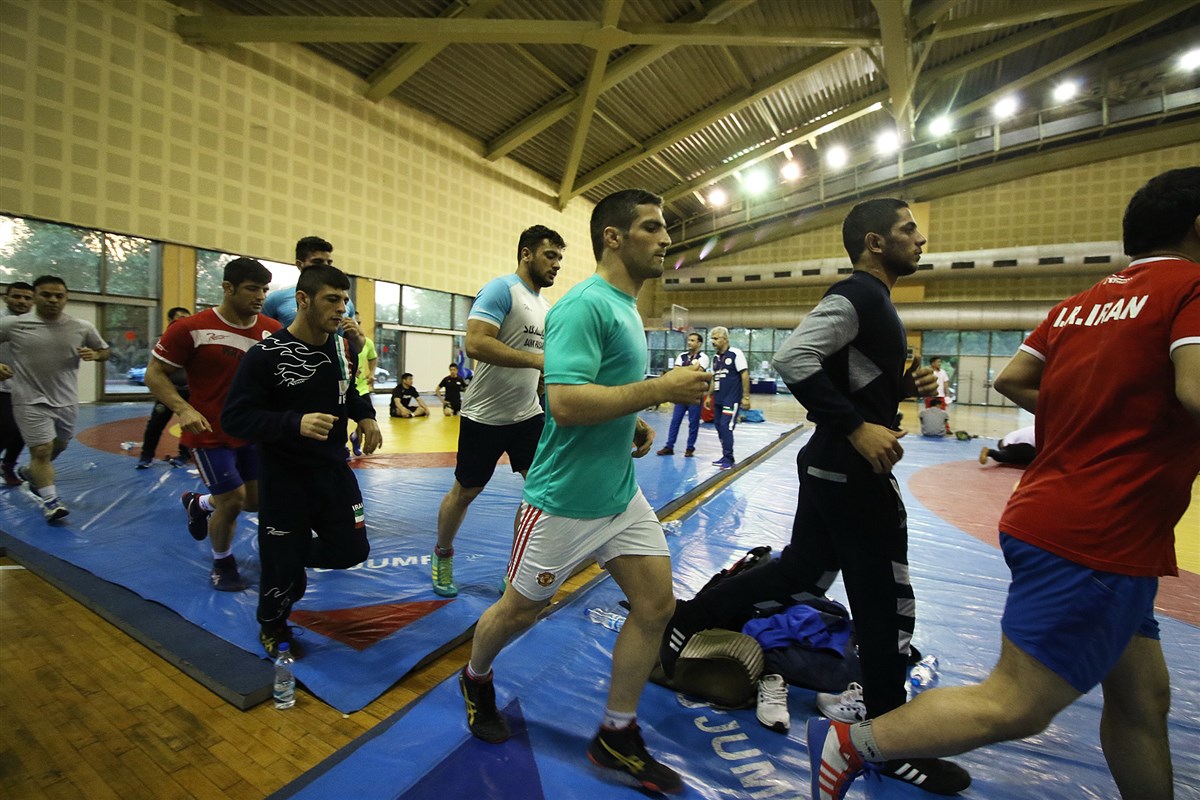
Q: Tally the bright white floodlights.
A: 9